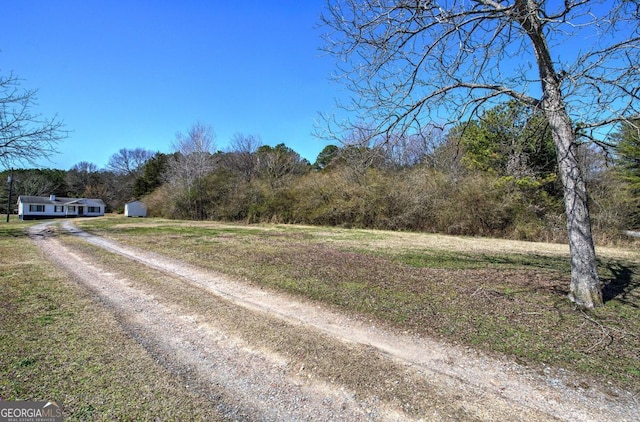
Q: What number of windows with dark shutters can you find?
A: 4